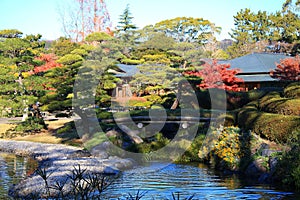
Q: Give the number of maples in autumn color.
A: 3